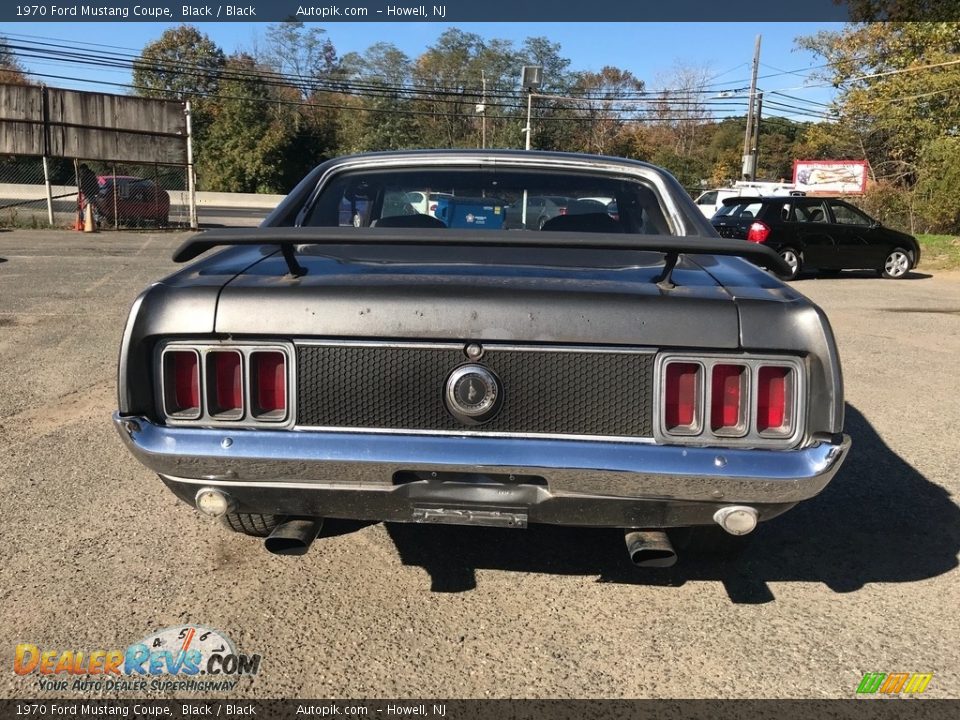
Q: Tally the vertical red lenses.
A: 6